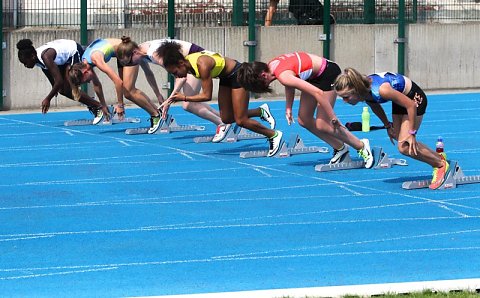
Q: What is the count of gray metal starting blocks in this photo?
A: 6